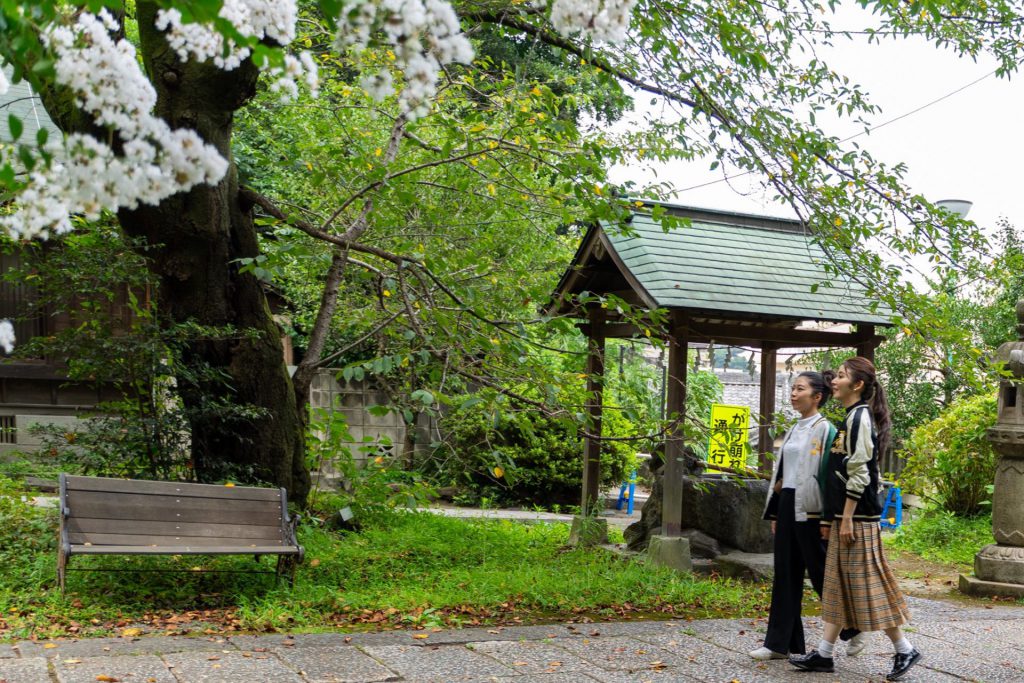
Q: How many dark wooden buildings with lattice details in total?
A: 1